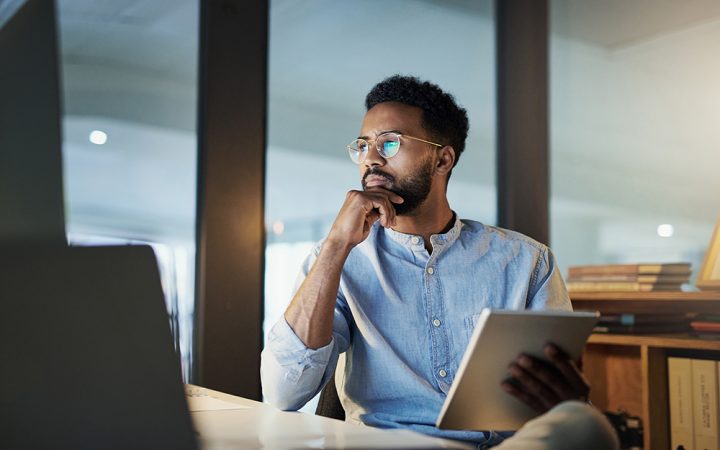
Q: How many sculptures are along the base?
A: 0